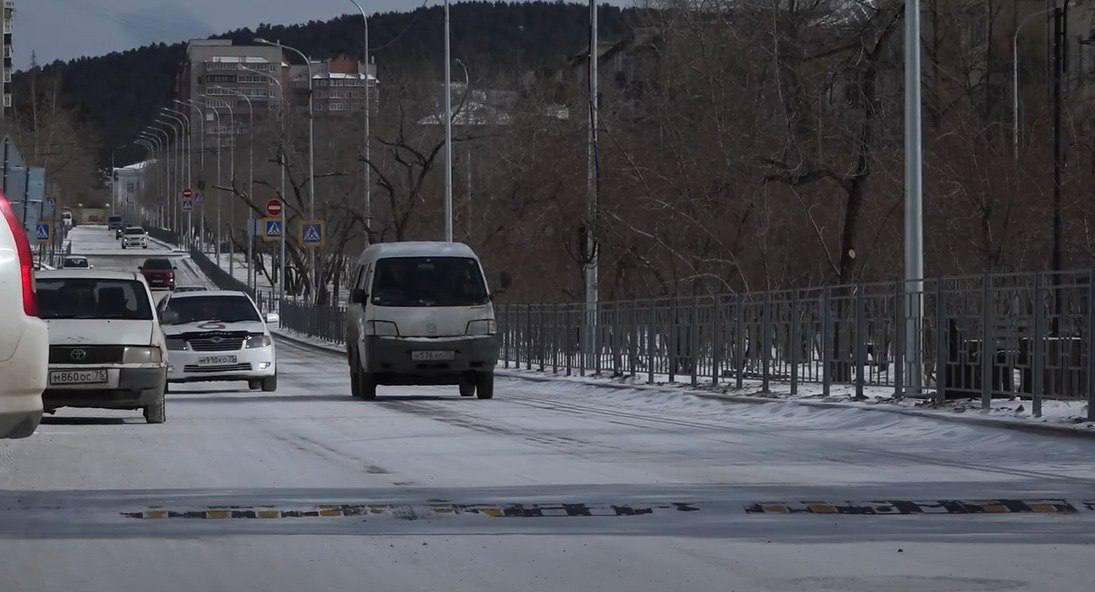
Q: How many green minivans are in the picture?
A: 0